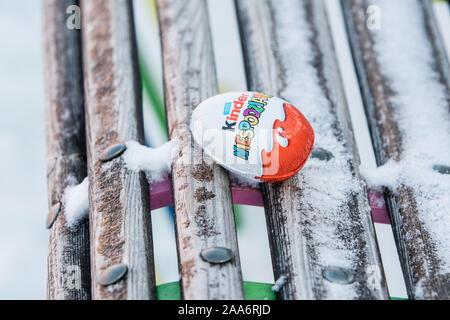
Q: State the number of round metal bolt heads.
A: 7